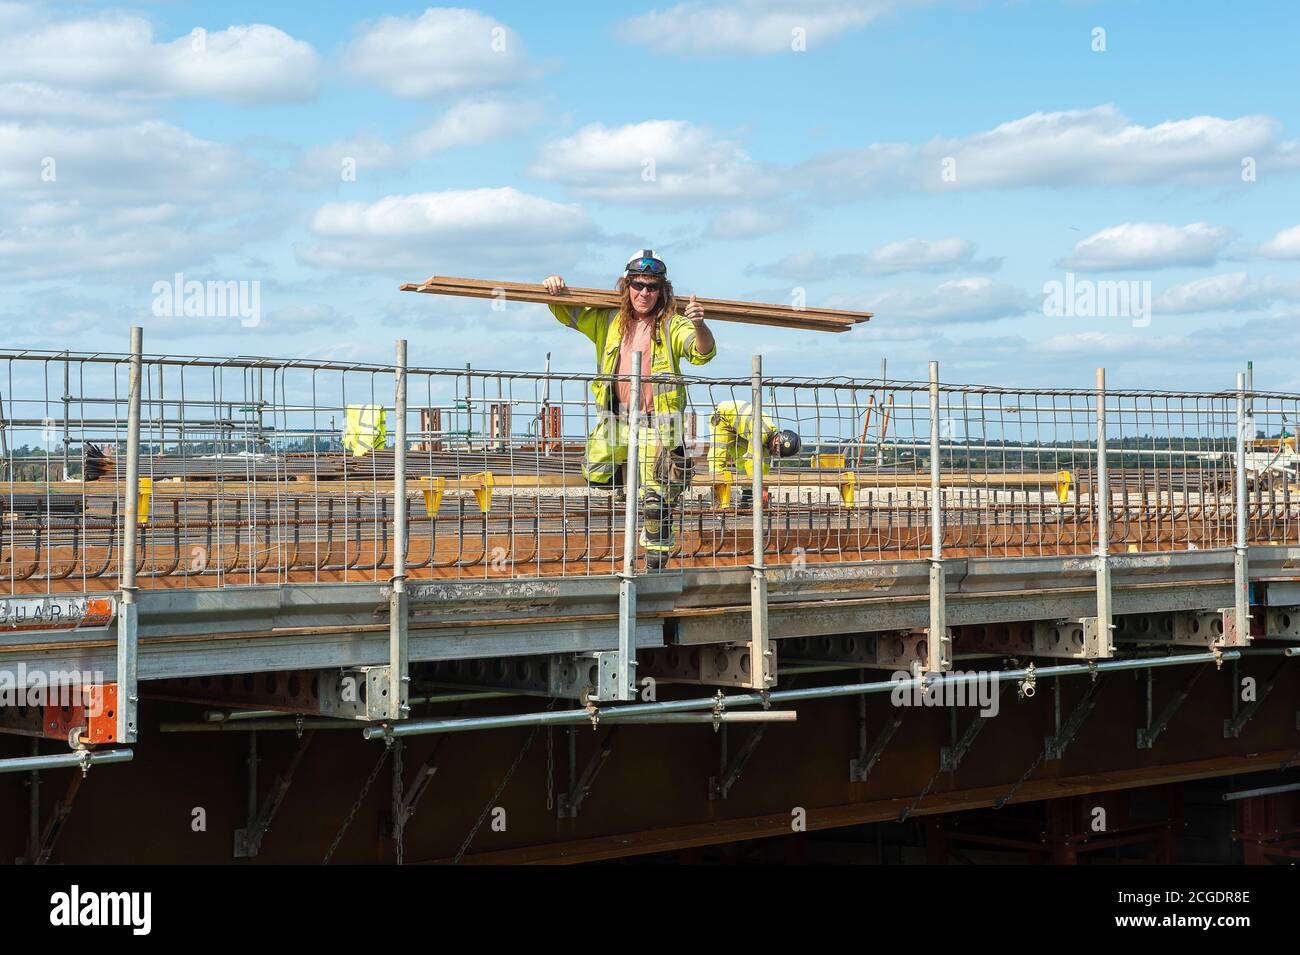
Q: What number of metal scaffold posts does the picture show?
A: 7